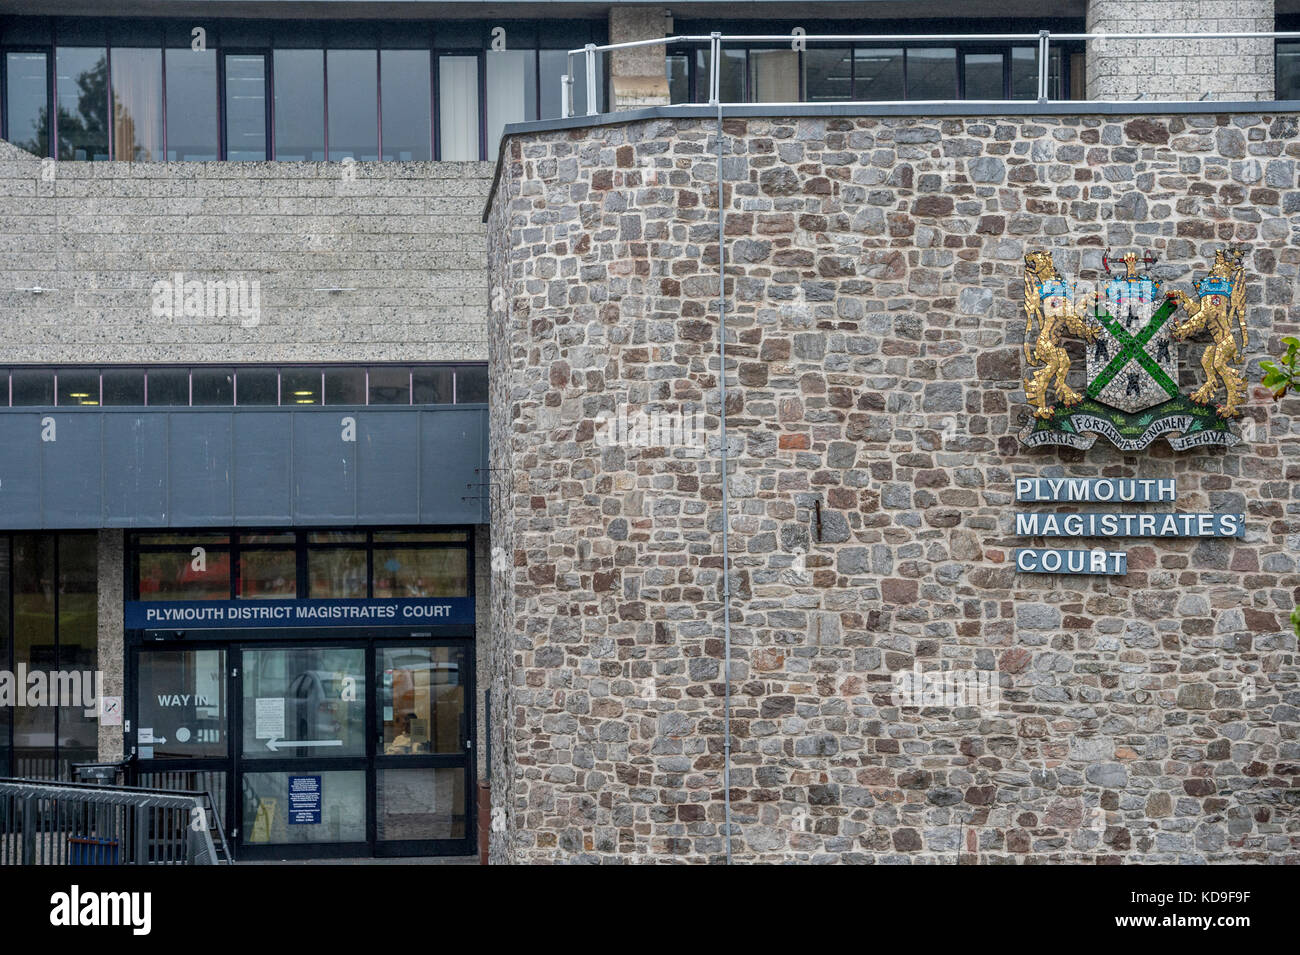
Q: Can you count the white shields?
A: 1